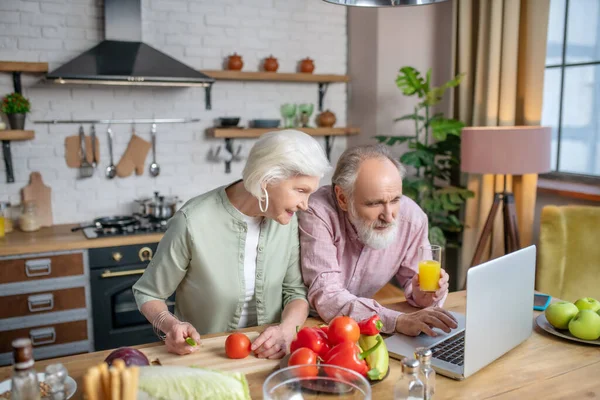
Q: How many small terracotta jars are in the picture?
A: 3